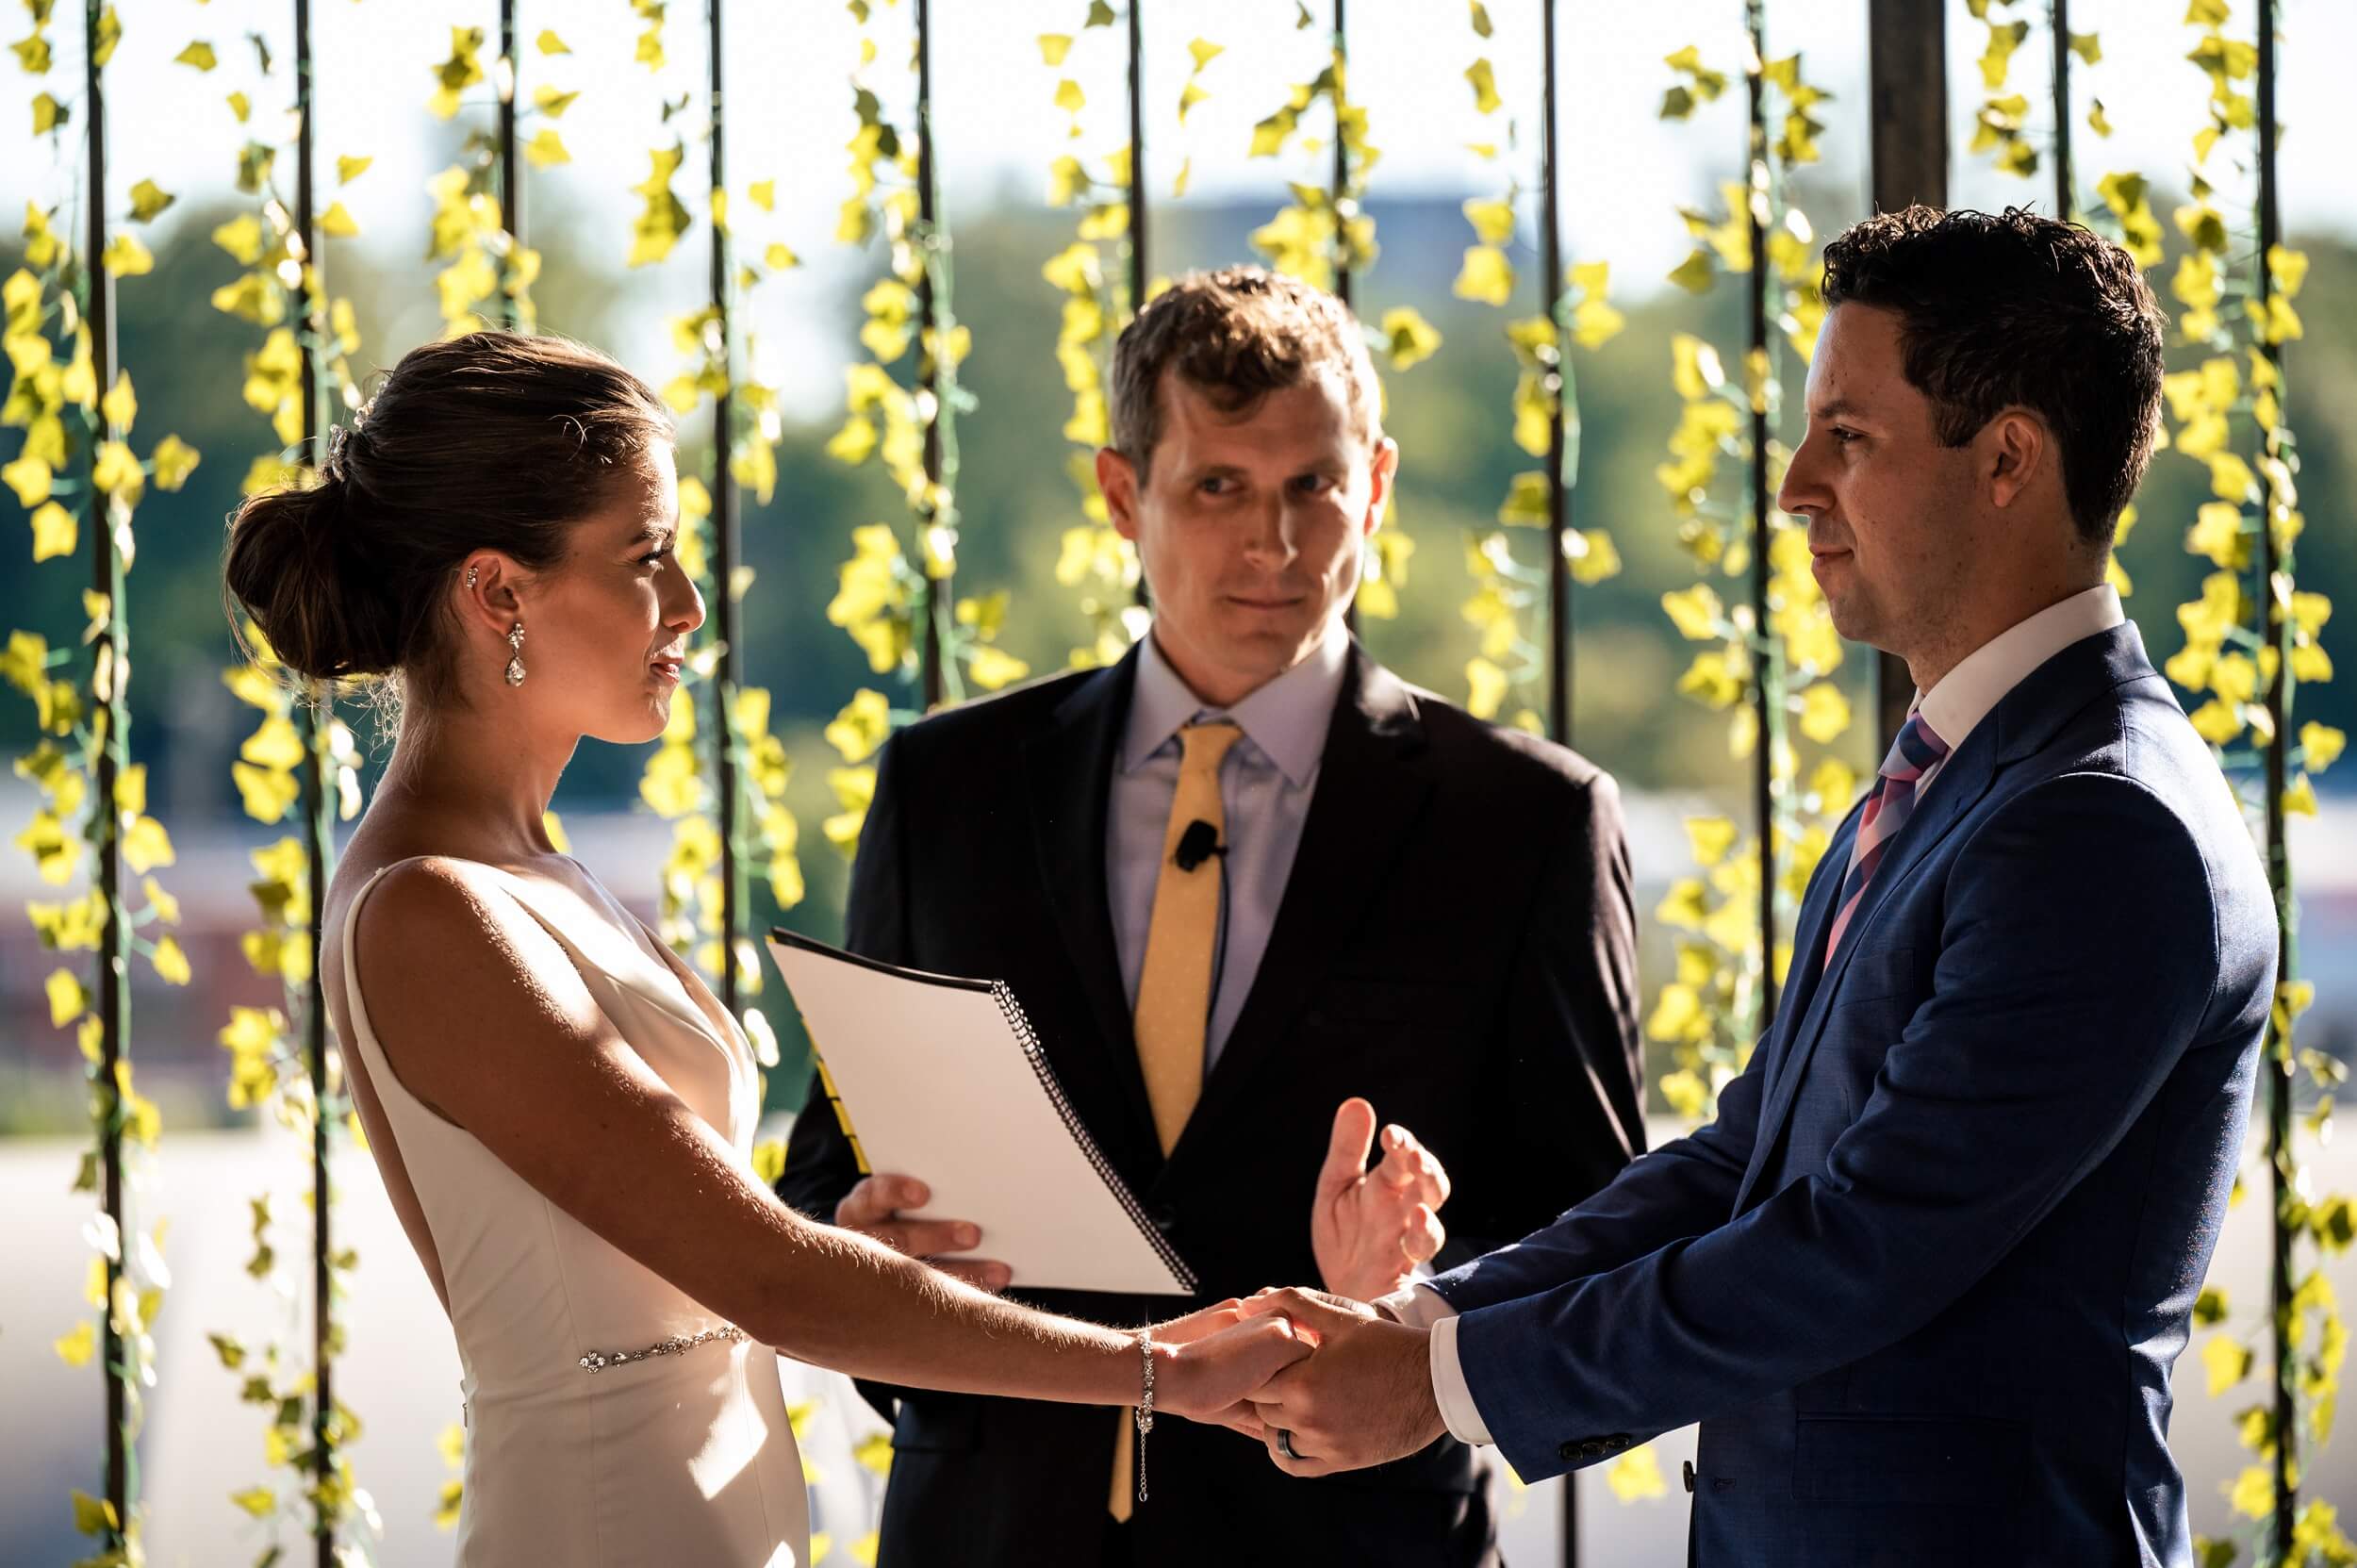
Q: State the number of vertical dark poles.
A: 12